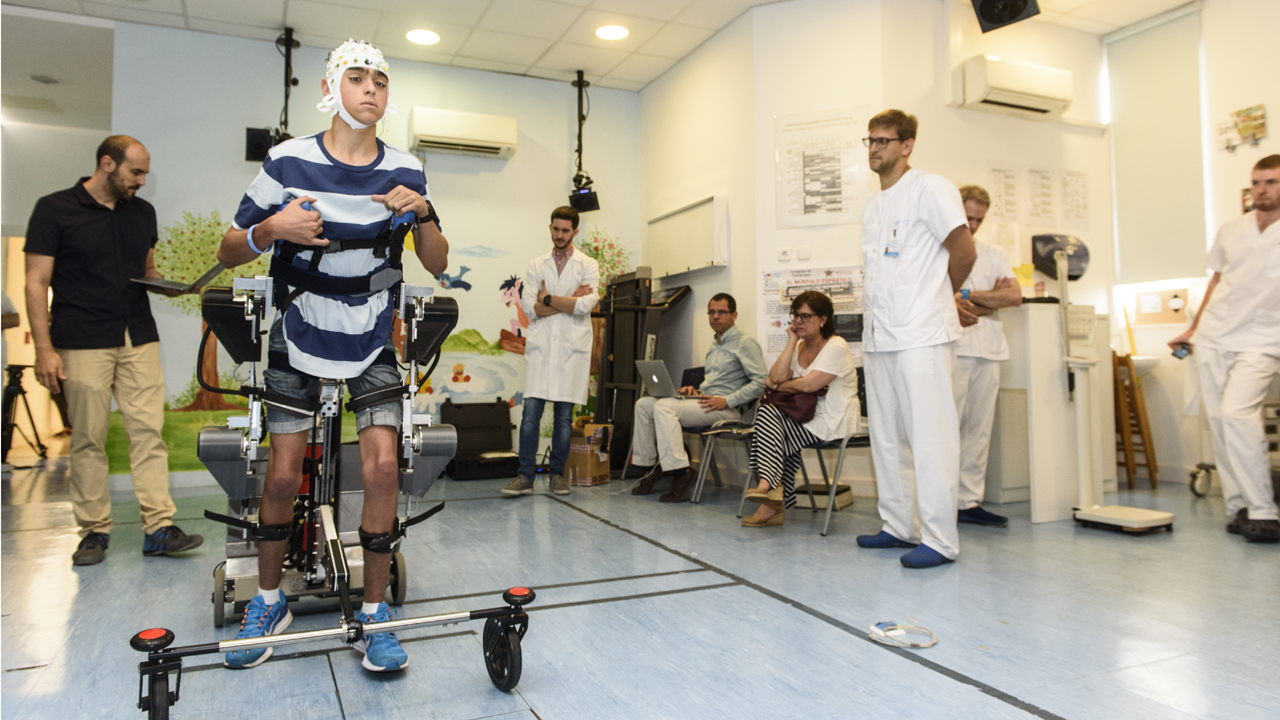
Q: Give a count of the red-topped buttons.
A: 2